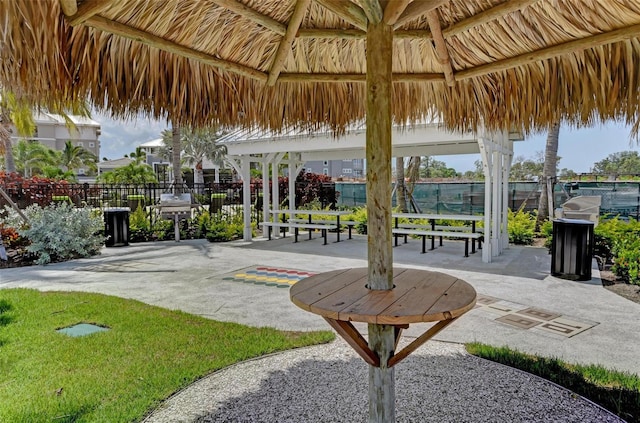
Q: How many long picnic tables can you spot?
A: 2